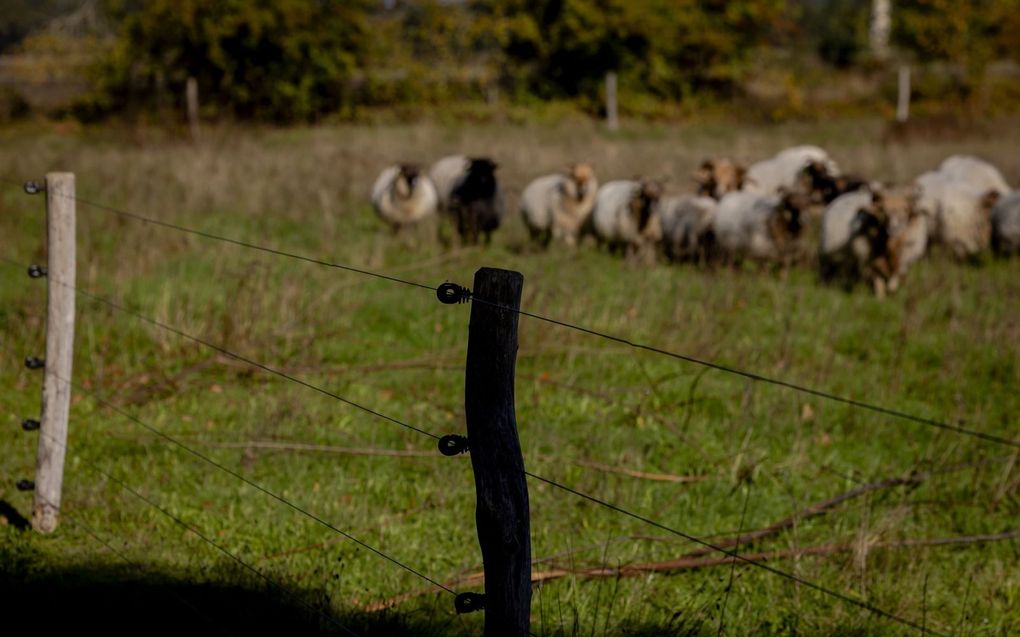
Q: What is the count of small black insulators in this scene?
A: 8